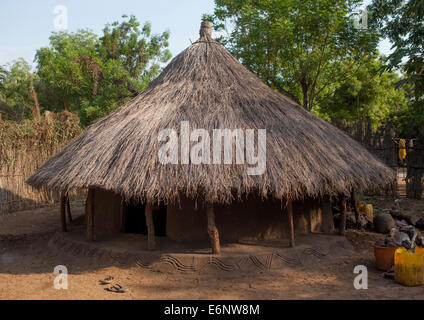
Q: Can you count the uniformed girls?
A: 0